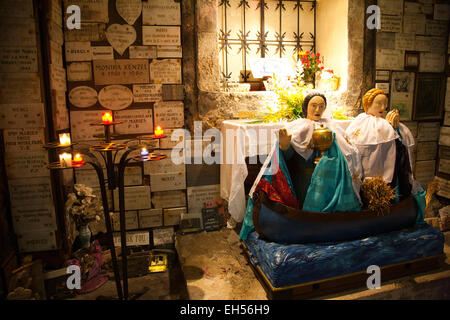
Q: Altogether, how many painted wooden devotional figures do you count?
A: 2